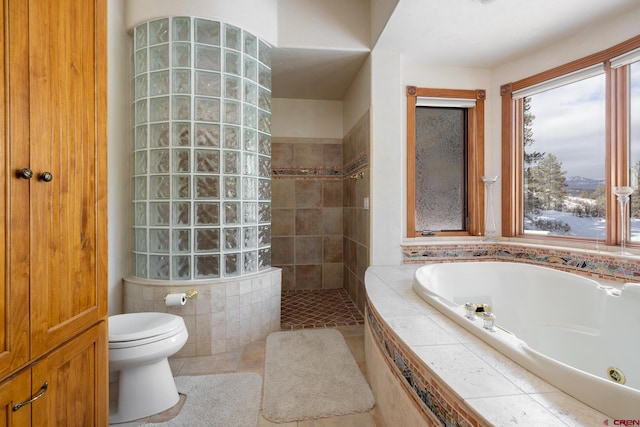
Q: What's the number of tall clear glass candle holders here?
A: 2